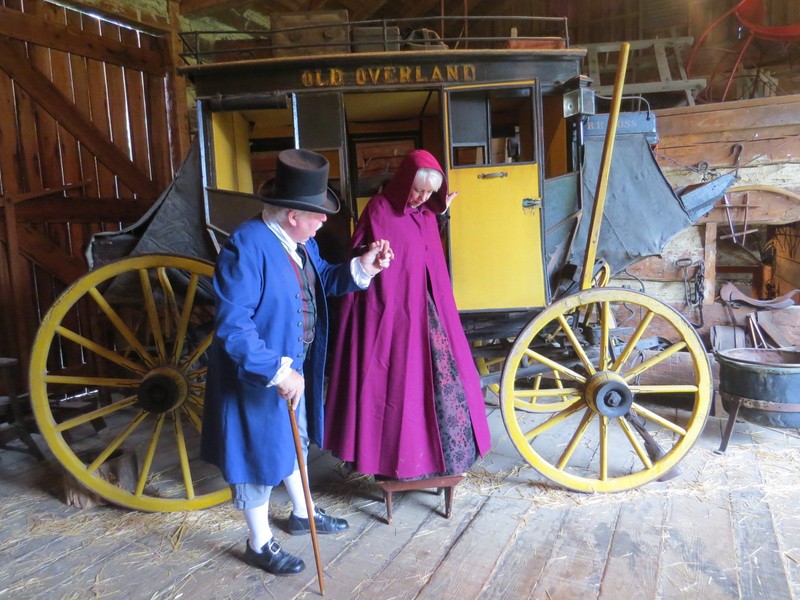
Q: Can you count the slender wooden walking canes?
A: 1